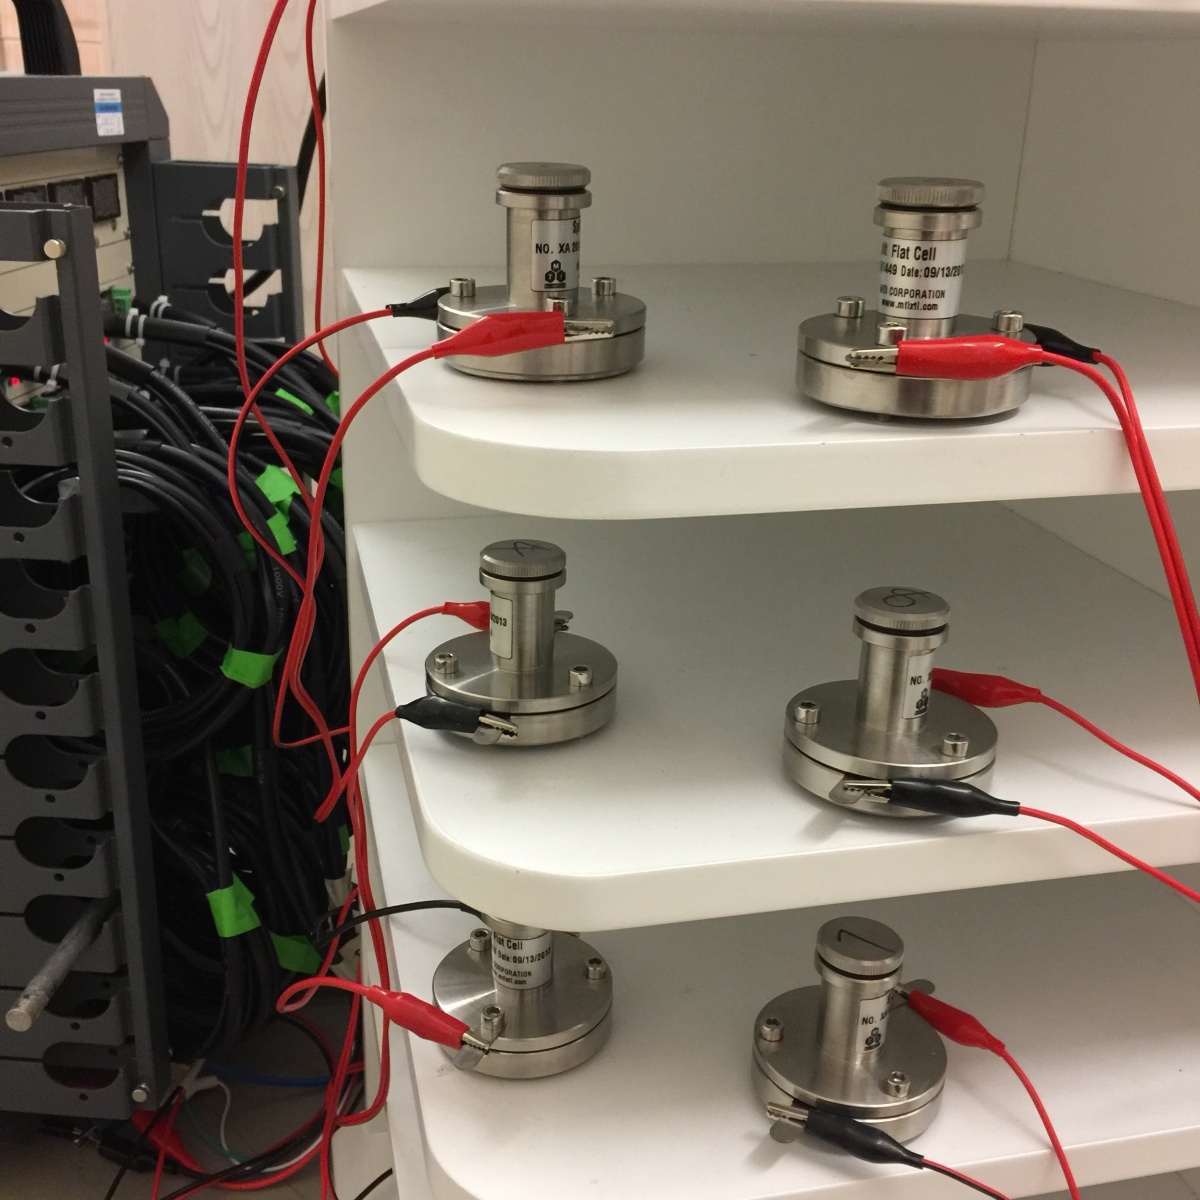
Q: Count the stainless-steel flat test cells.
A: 6